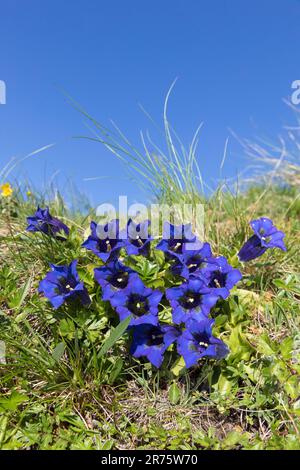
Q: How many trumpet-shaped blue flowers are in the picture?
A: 13